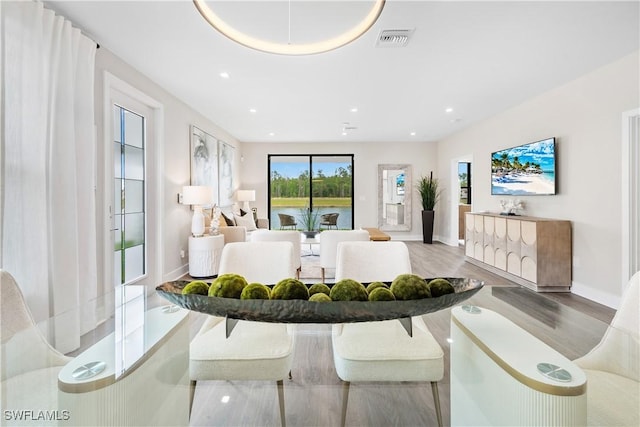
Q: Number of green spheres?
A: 11